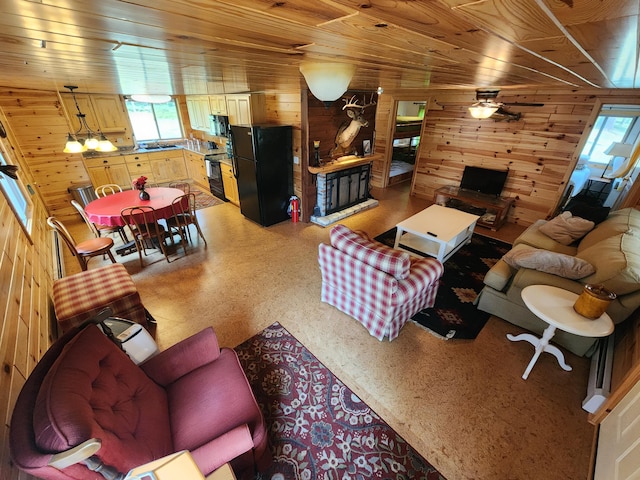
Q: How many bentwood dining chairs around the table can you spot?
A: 7